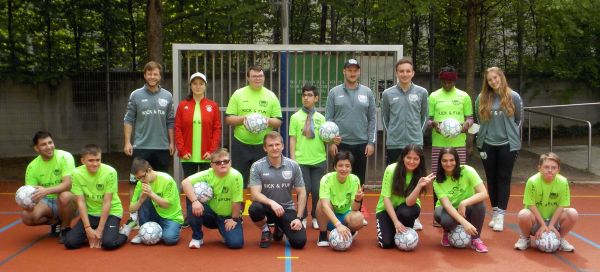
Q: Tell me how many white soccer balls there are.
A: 10